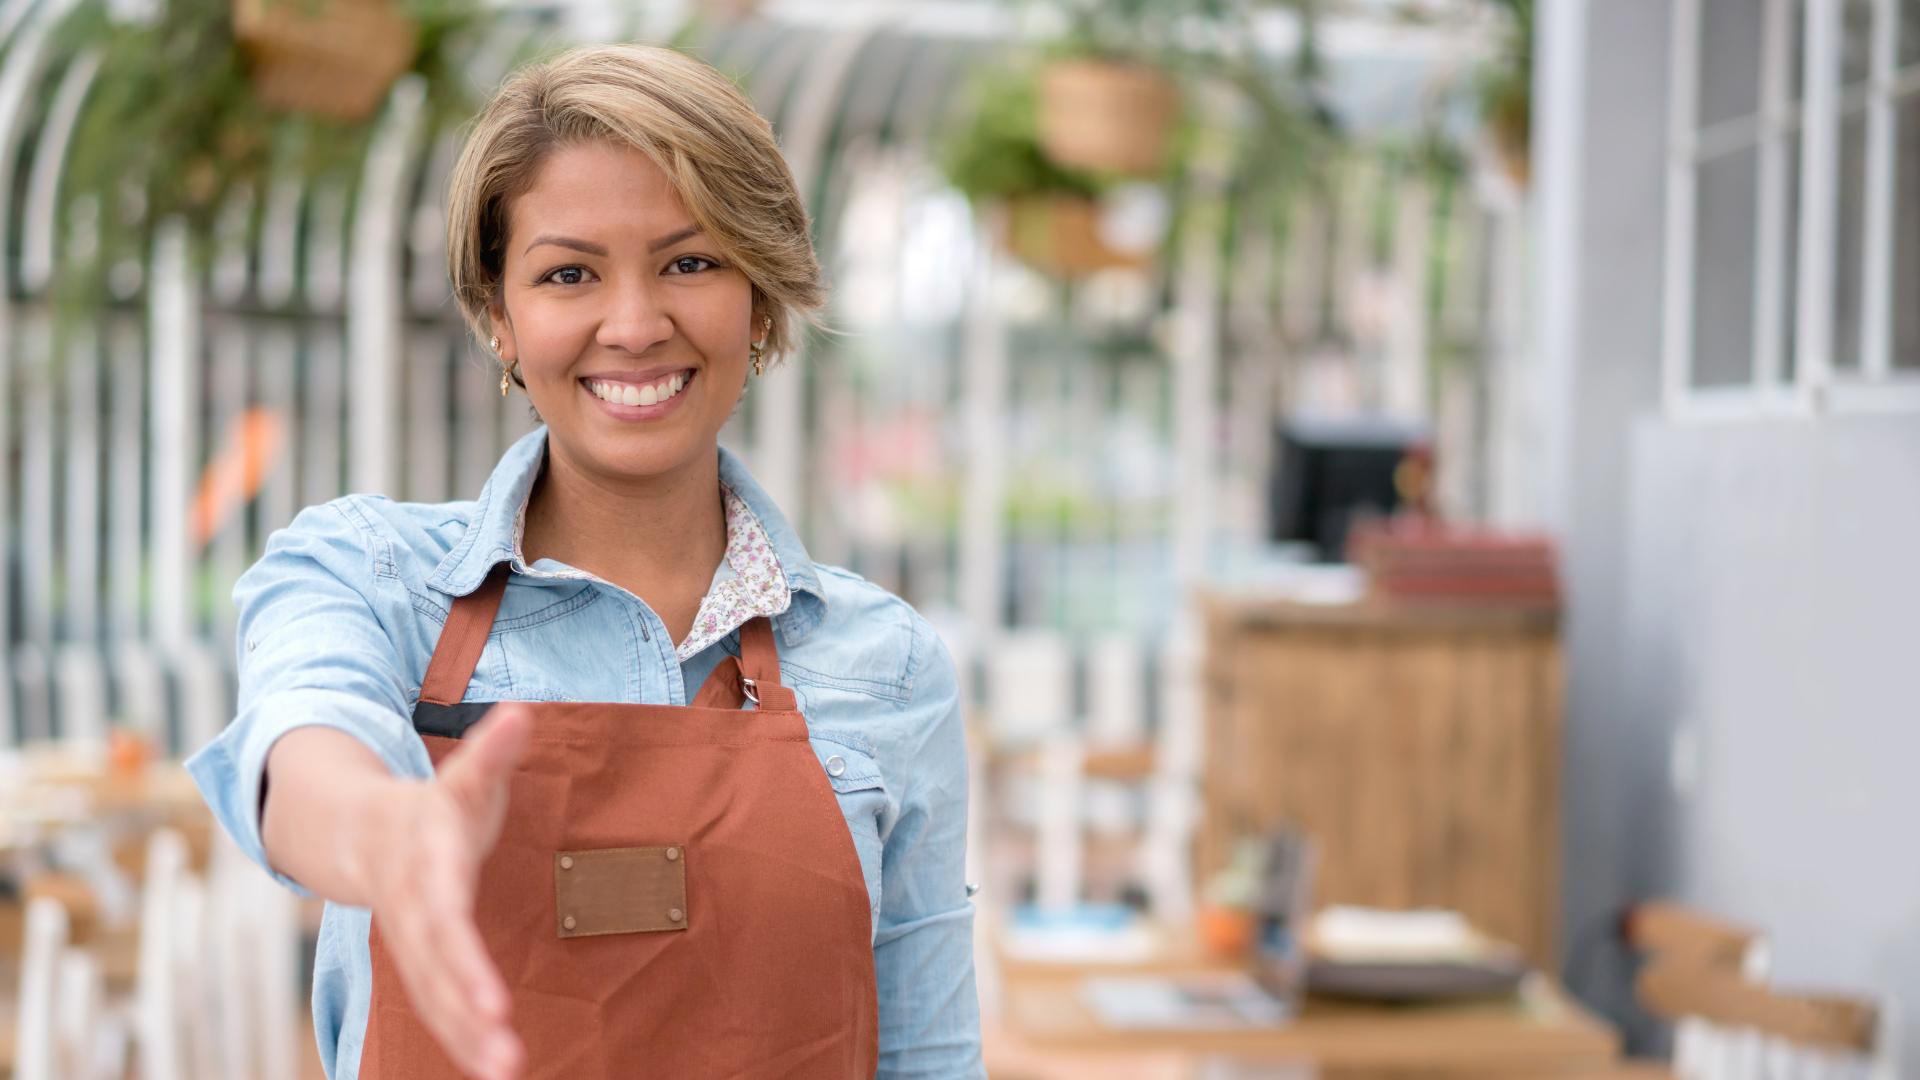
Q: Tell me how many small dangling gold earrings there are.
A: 2